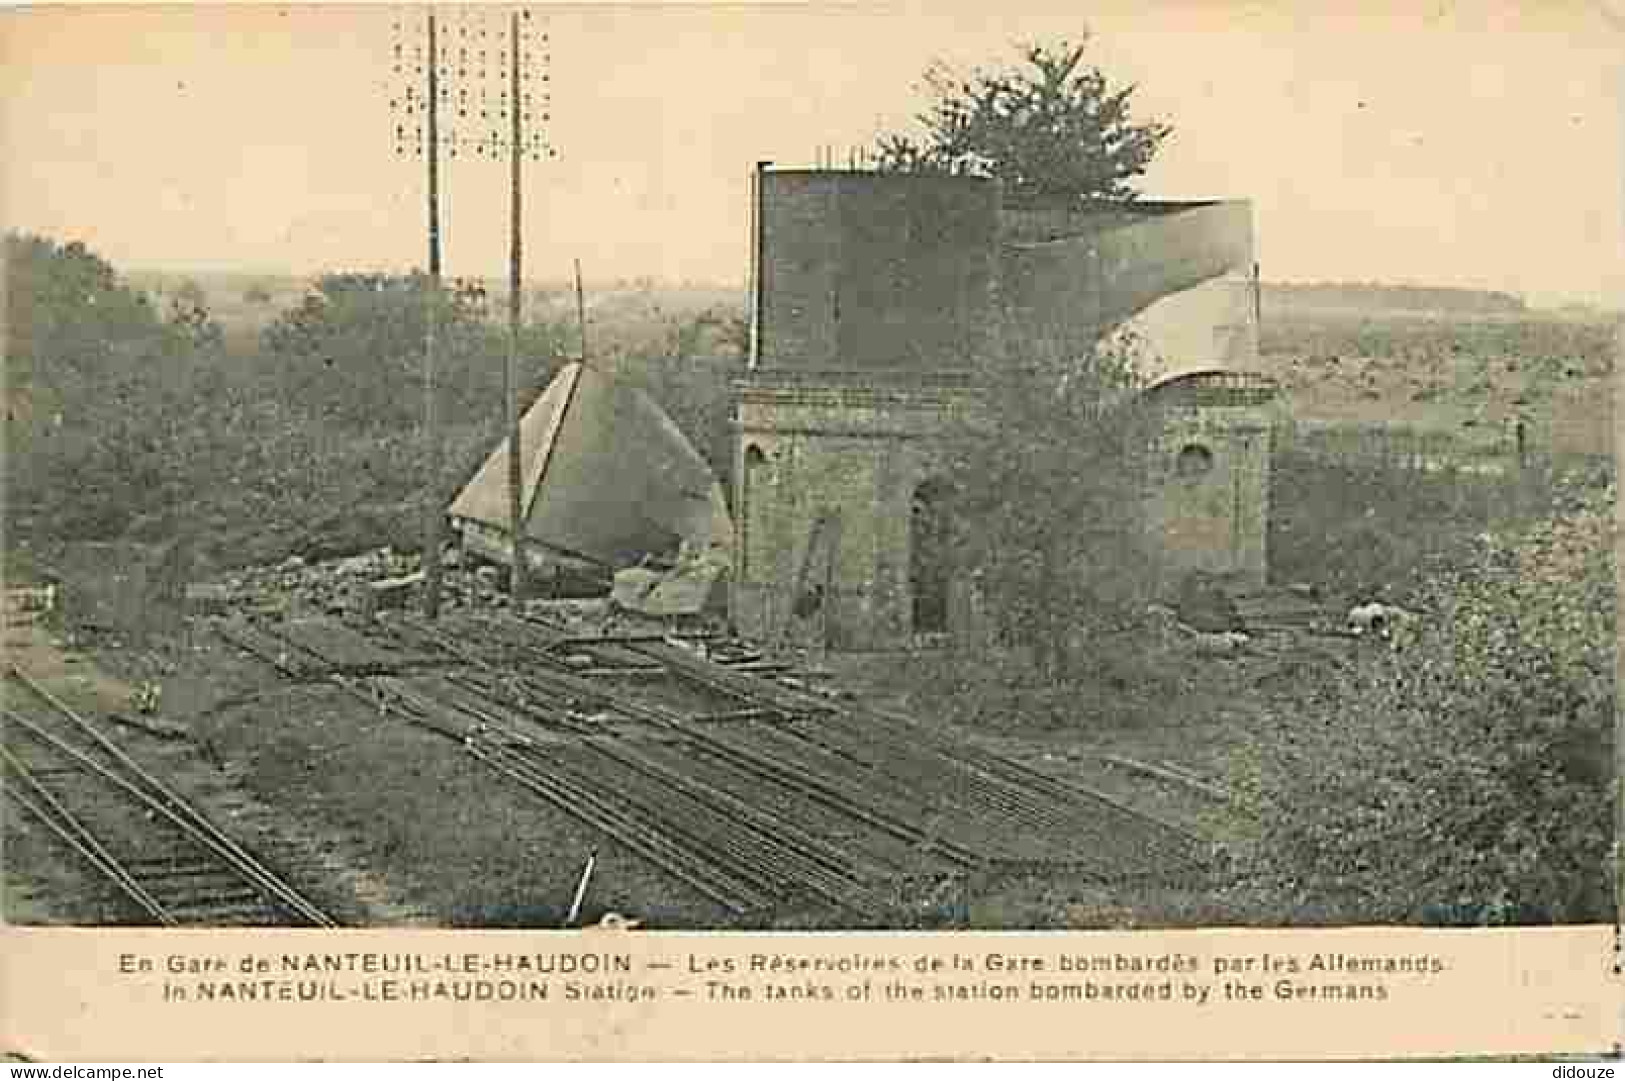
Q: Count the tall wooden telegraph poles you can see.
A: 2